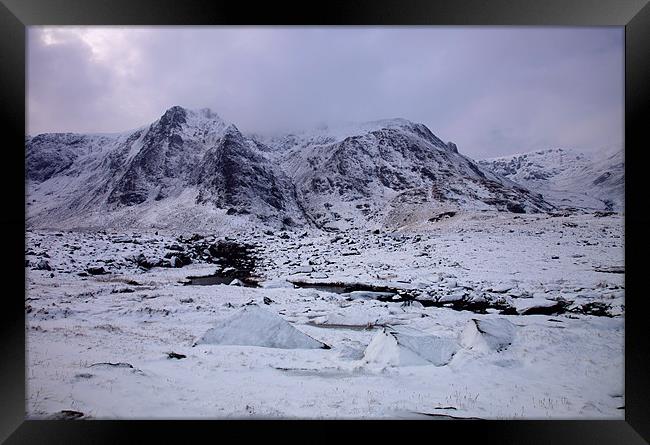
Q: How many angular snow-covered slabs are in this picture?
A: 3